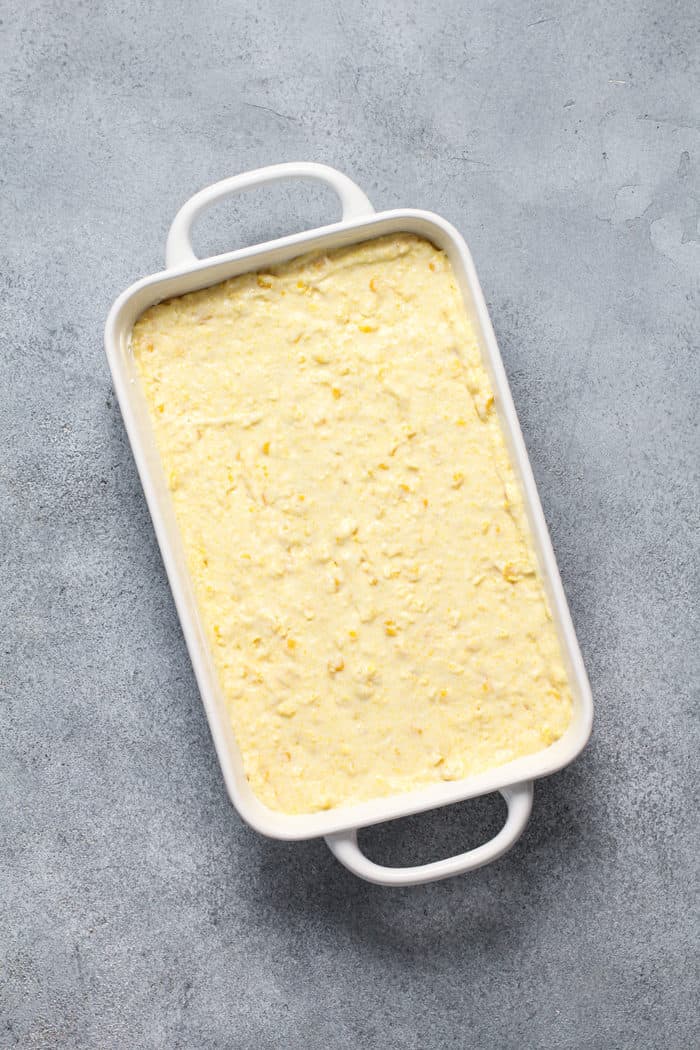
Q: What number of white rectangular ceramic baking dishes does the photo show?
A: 1